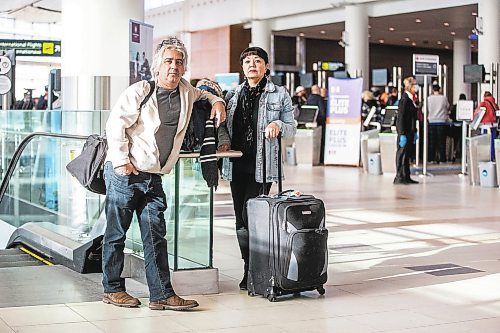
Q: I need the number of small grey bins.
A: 3